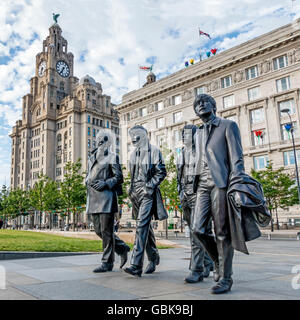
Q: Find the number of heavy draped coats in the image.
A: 1